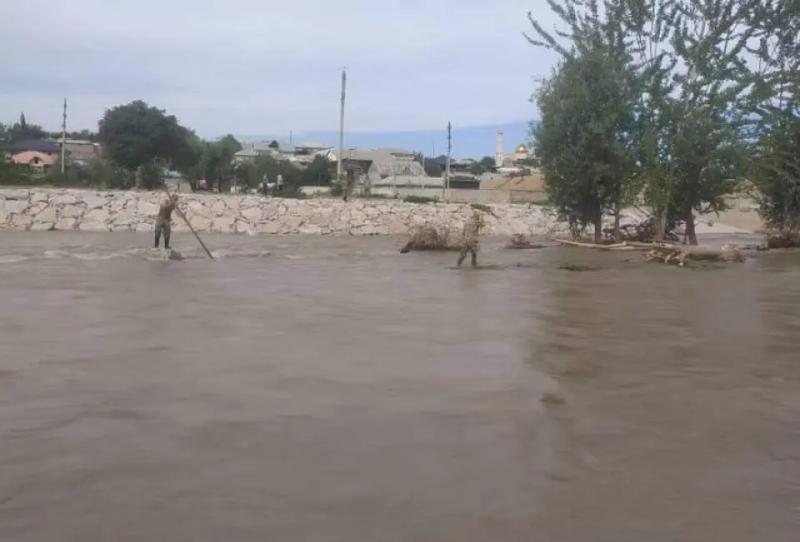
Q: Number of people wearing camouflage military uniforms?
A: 2